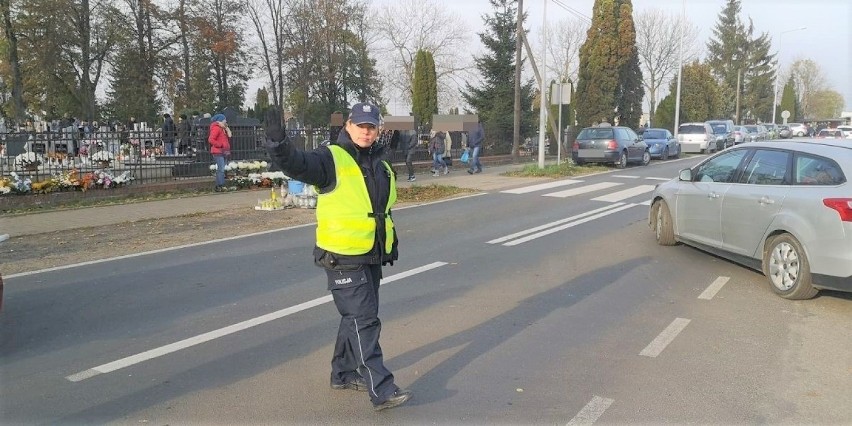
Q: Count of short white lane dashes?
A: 3